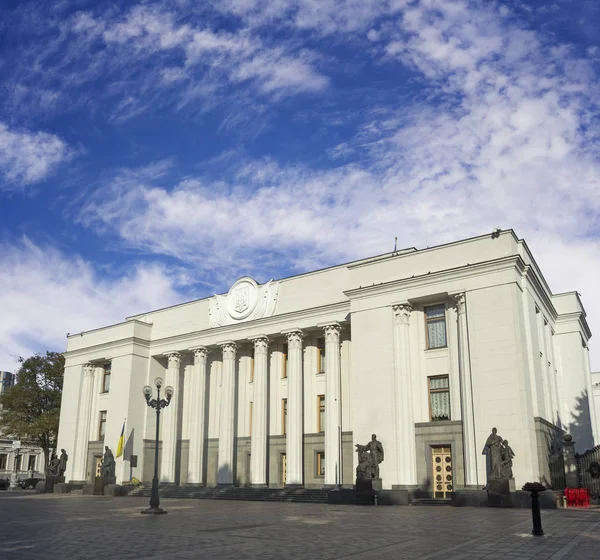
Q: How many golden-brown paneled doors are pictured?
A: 3